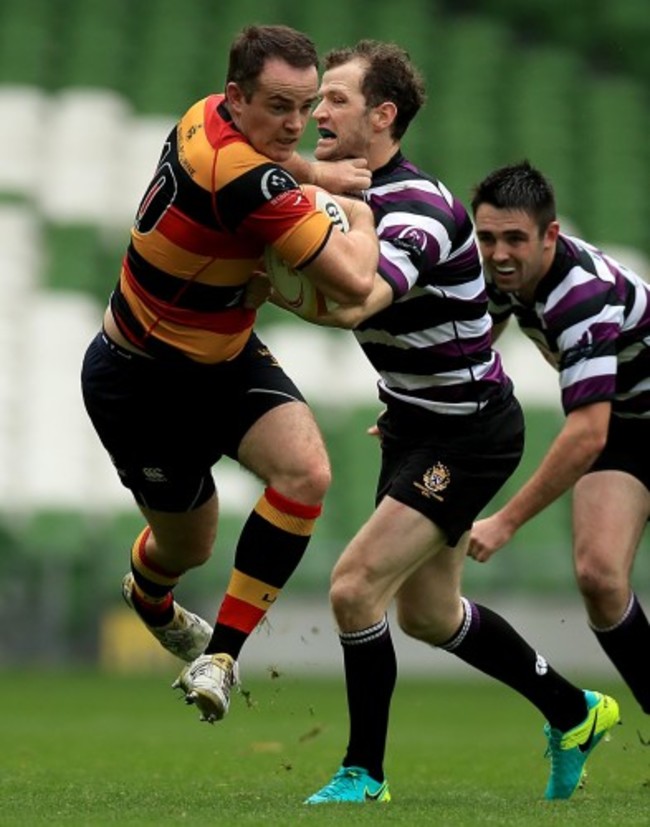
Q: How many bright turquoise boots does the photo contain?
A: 2